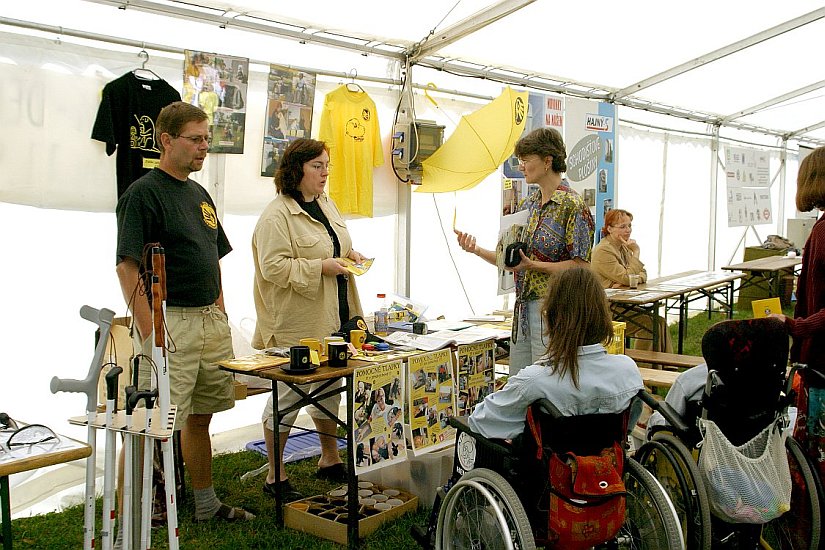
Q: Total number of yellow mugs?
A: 3